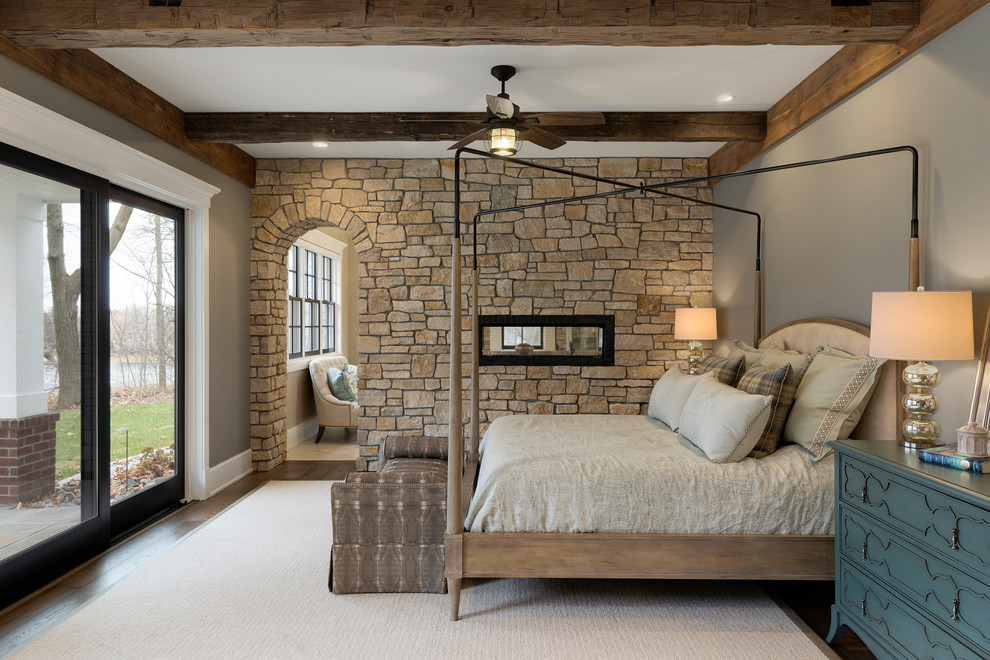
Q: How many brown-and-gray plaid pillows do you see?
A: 2